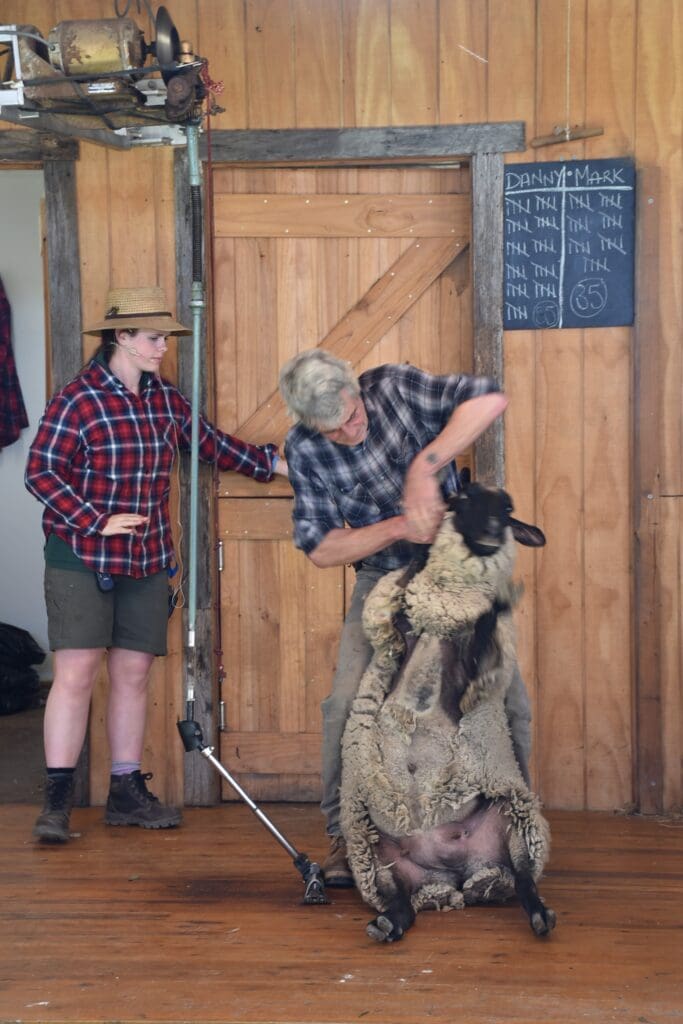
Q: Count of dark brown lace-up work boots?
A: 2